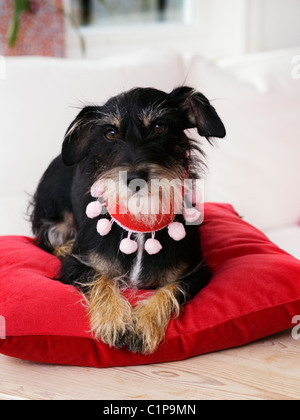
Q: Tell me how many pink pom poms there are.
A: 8